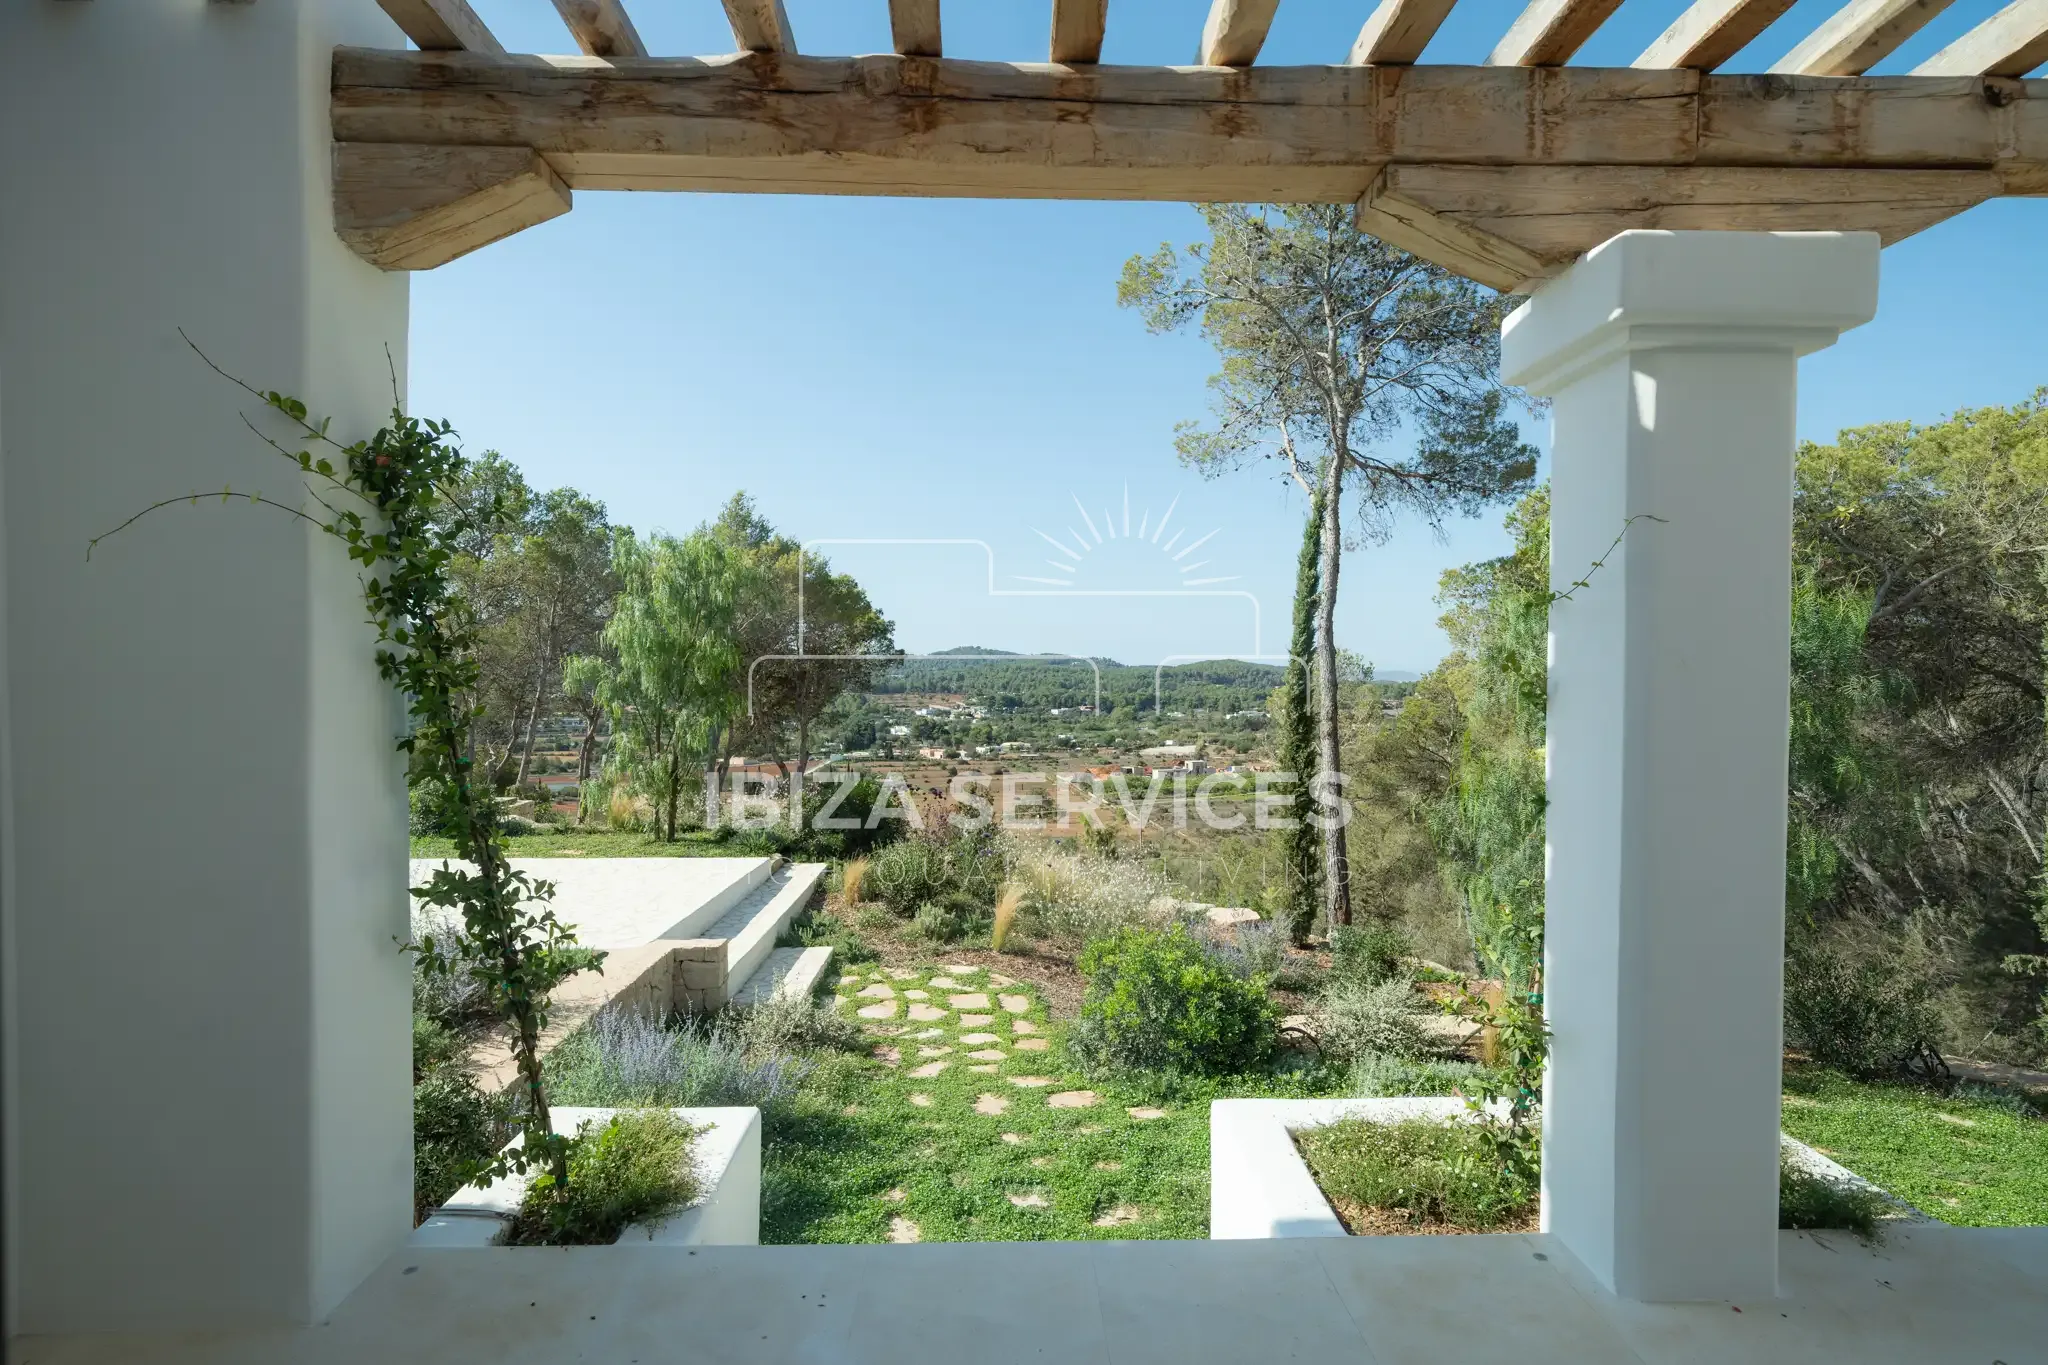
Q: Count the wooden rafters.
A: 11